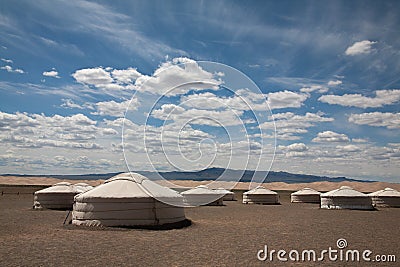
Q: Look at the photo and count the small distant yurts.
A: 8